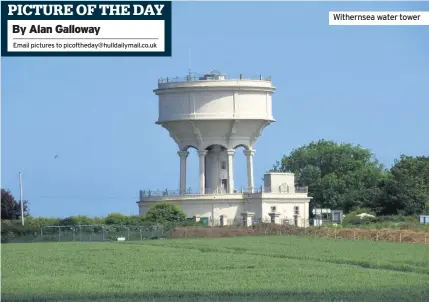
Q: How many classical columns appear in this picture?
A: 4